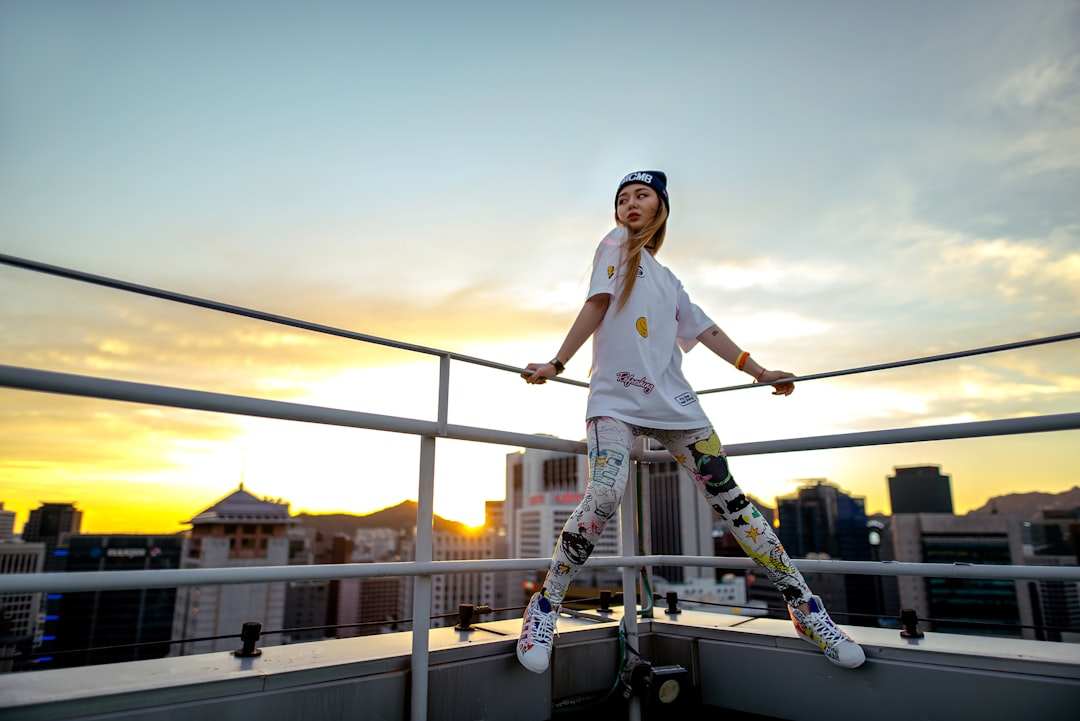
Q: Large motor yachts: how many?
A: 0